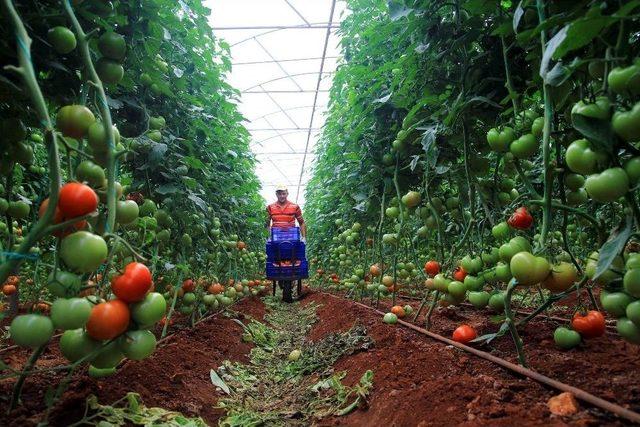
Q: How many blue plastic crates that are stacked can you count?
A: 3